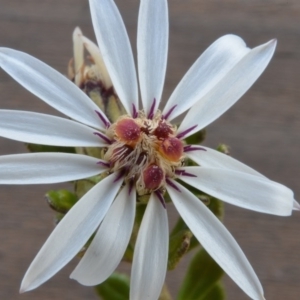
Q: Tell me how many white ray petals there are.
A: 13